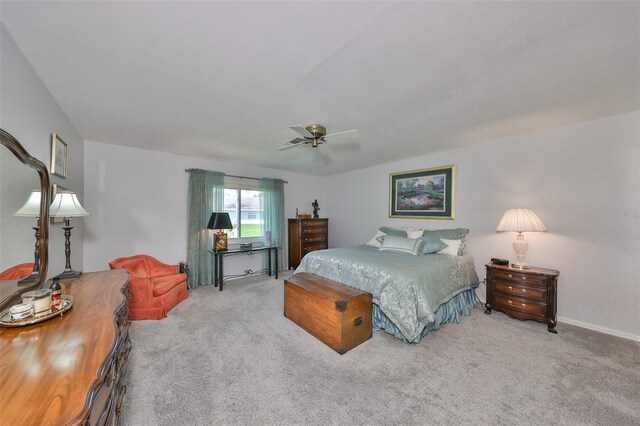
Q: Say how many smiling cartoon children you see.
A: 0